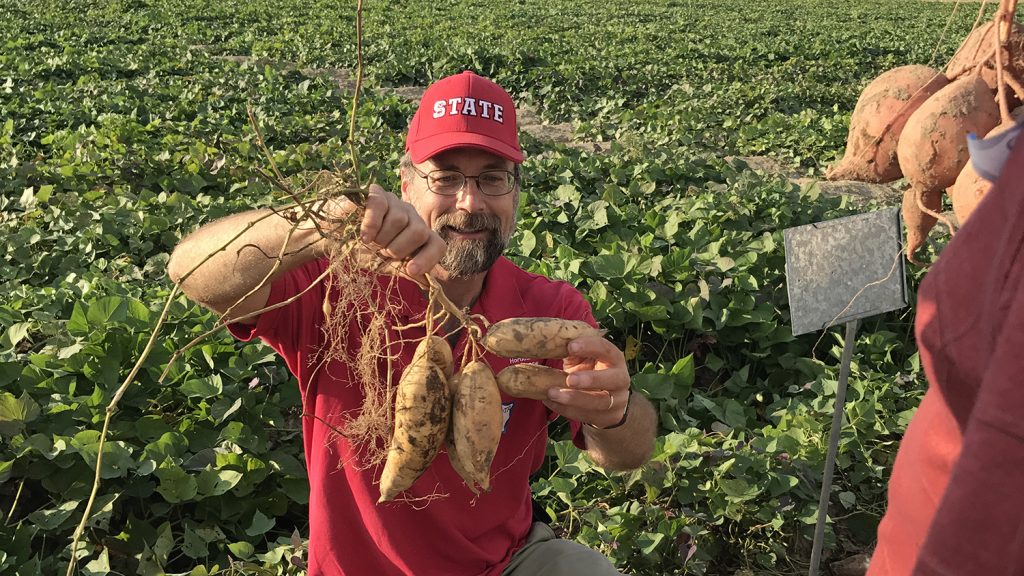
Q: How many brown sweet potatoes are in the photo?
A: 6